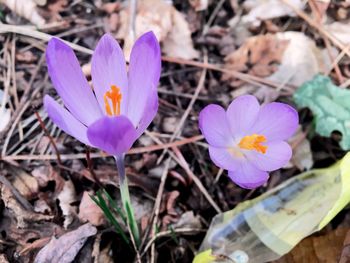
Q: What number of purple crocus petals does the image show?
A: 12